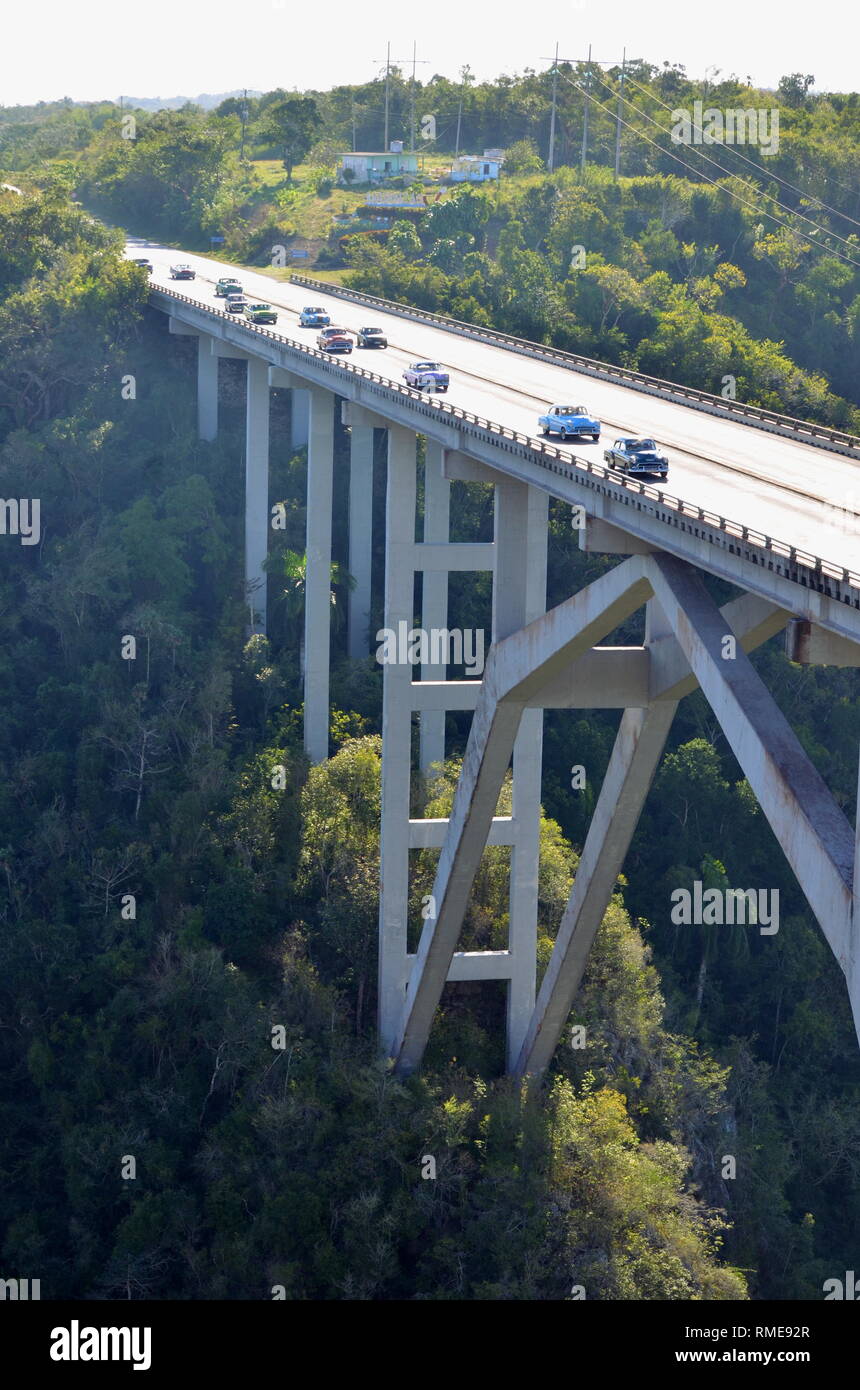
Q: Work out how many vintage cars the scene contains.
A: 11